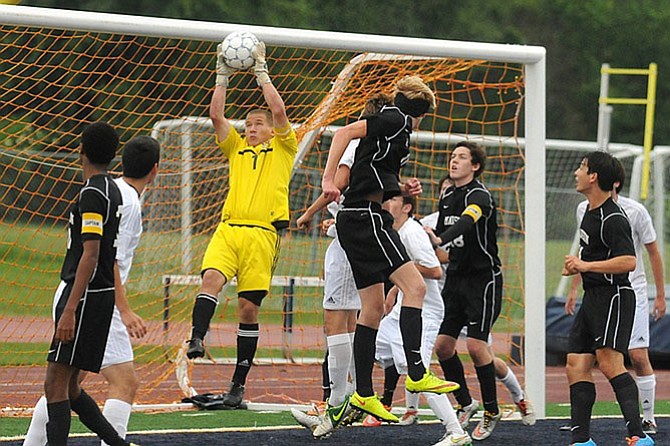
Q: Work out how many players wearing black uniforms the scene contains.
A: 4